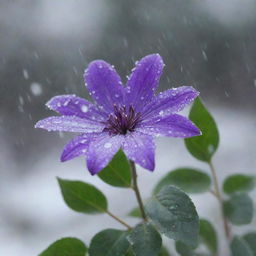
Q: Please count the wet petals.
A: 9